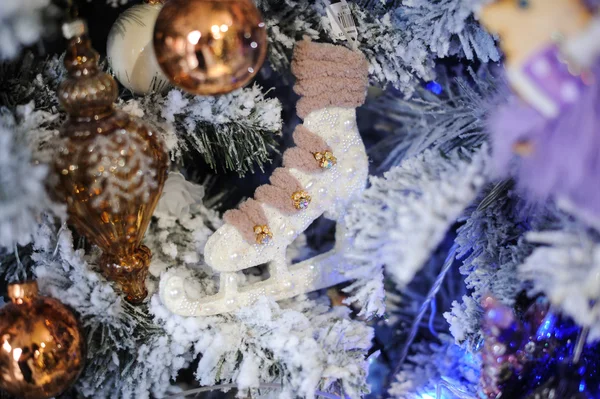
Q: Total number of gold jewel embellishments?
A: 3